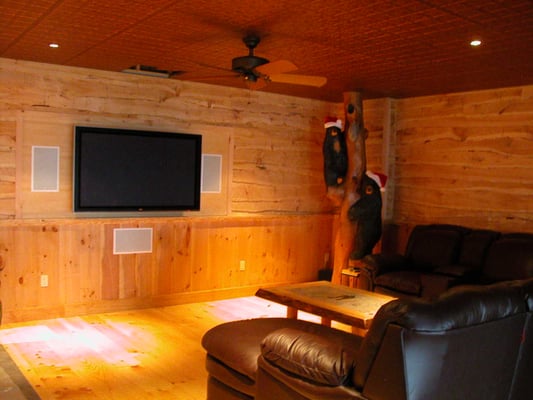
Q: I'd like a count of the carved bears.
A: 2